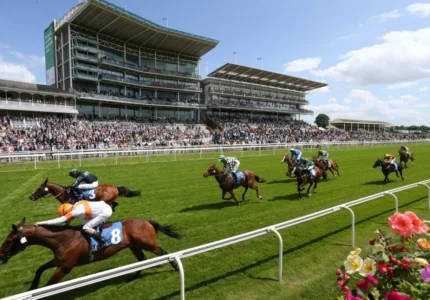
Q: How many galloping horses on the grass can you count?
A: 8